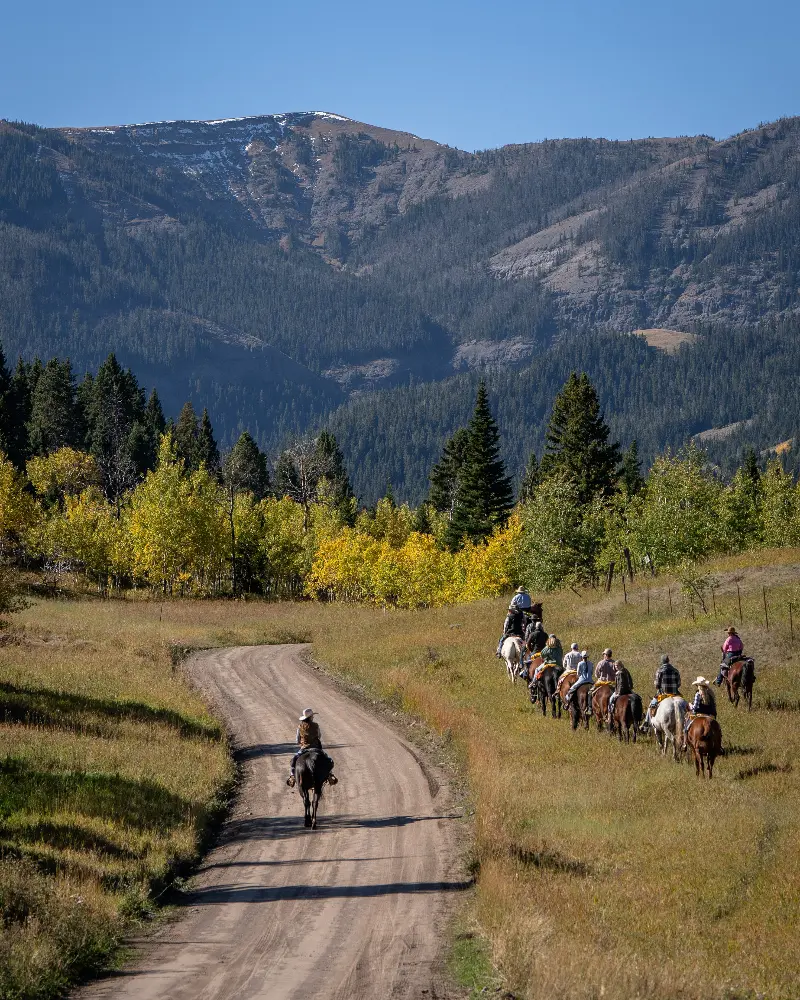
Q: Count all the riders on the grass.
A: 12